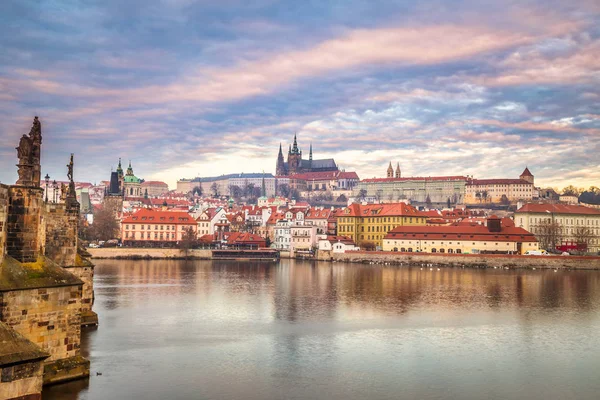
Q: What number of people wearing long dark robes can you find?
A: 0